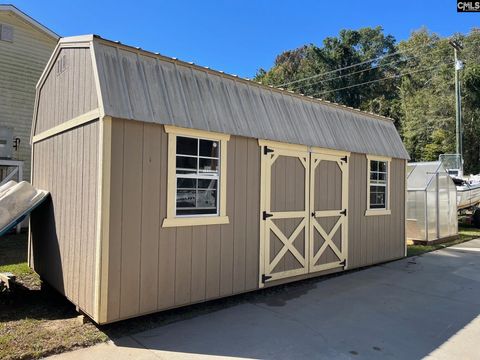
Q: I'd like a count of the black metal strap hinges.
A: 6